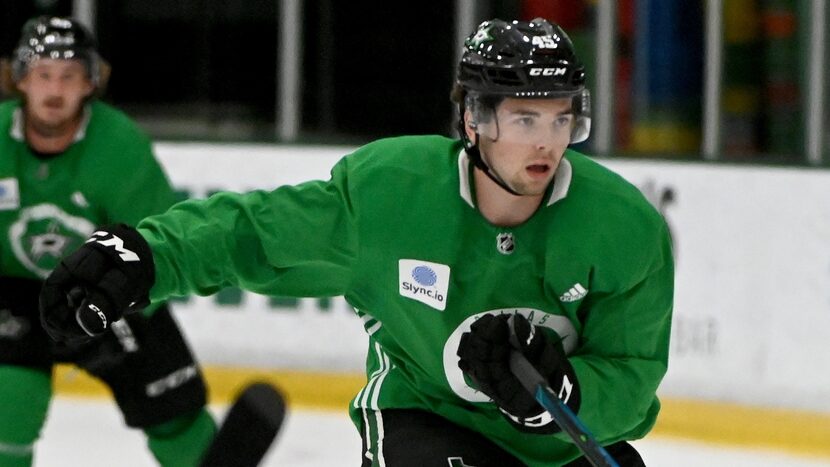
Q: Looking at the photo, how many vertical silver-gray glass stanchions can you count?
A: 6